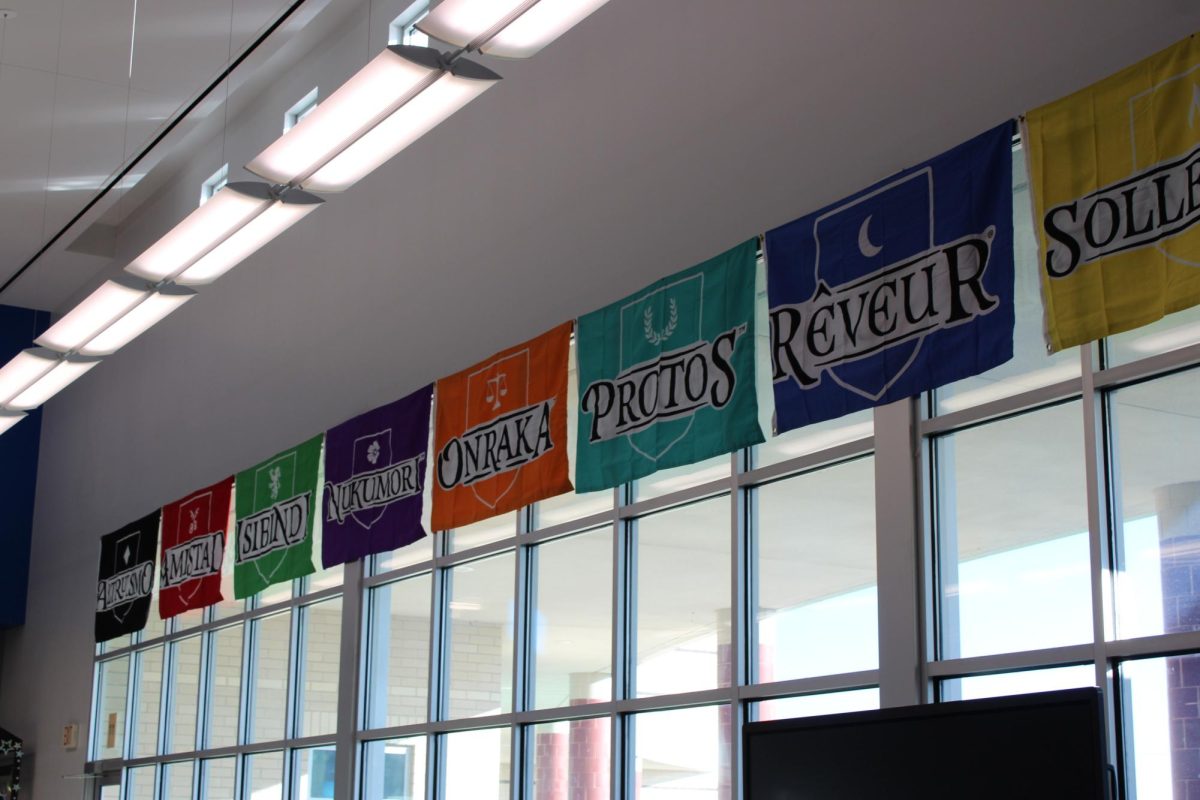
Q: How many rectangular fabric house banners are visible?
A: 8